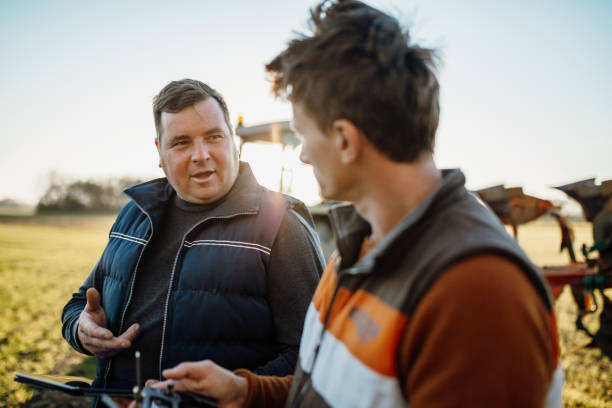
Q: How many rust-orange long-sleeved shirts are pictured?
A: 1